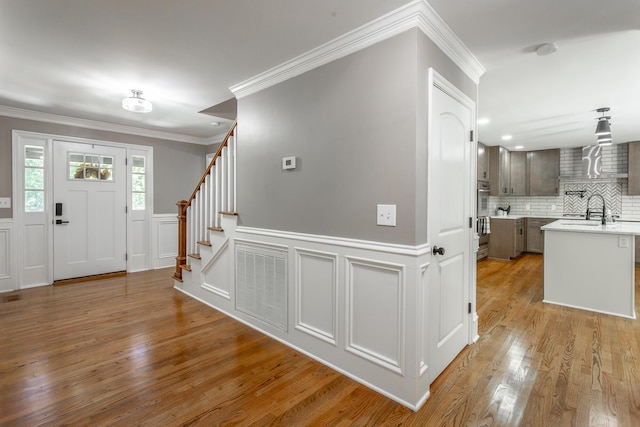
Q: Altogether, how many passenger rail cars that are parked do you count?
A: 0